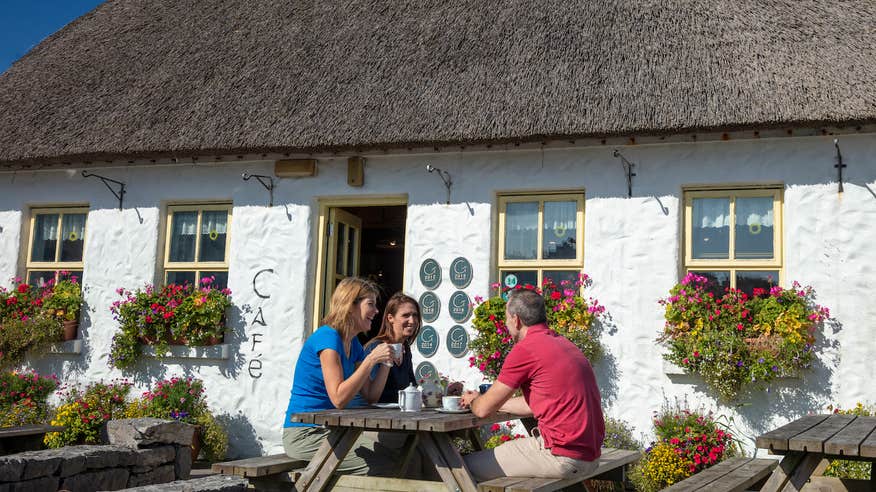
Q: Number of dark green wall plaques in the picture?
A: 7